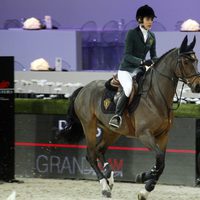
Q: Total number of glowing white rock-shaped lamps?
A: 3